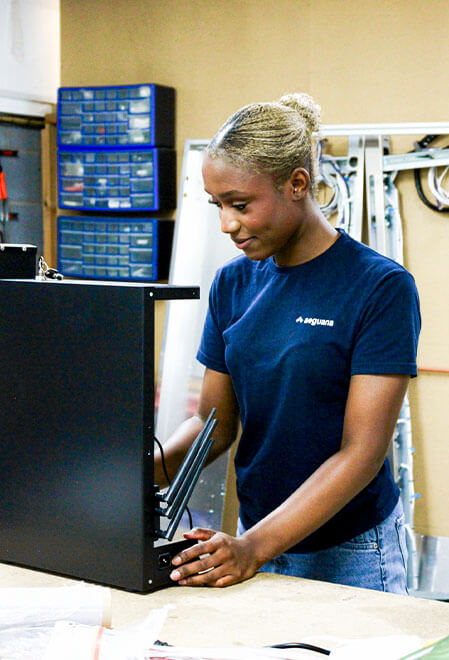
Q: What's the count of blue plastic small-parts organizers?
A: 3